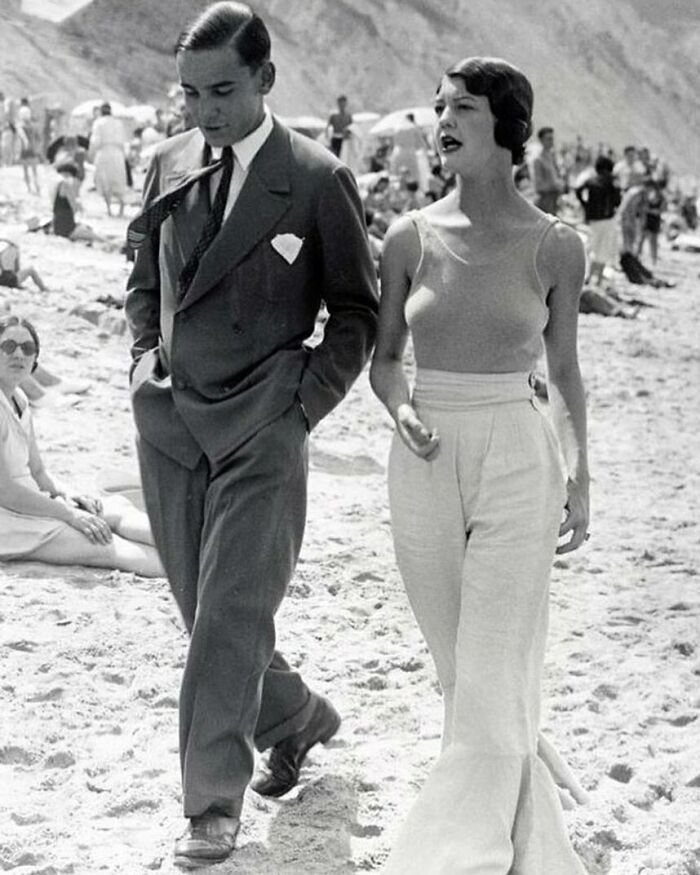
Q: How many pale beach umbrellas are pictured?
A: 5